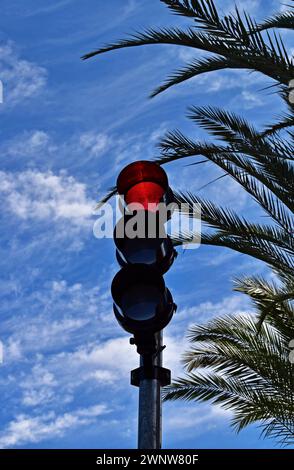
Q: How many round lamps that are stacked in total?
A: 3